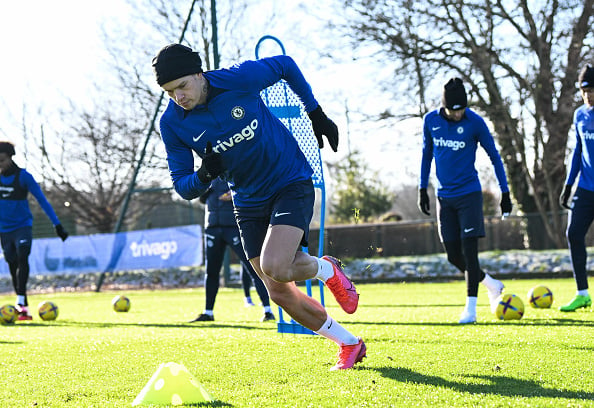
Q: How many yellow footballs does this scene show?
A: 5